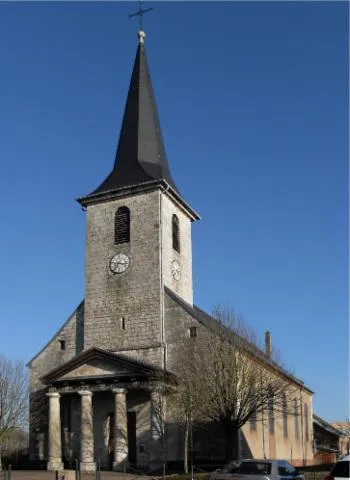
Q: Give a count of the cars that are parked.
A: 2